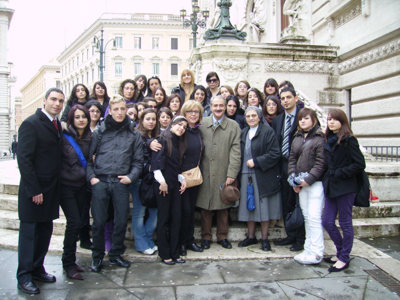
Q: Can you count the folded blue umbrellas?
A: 1